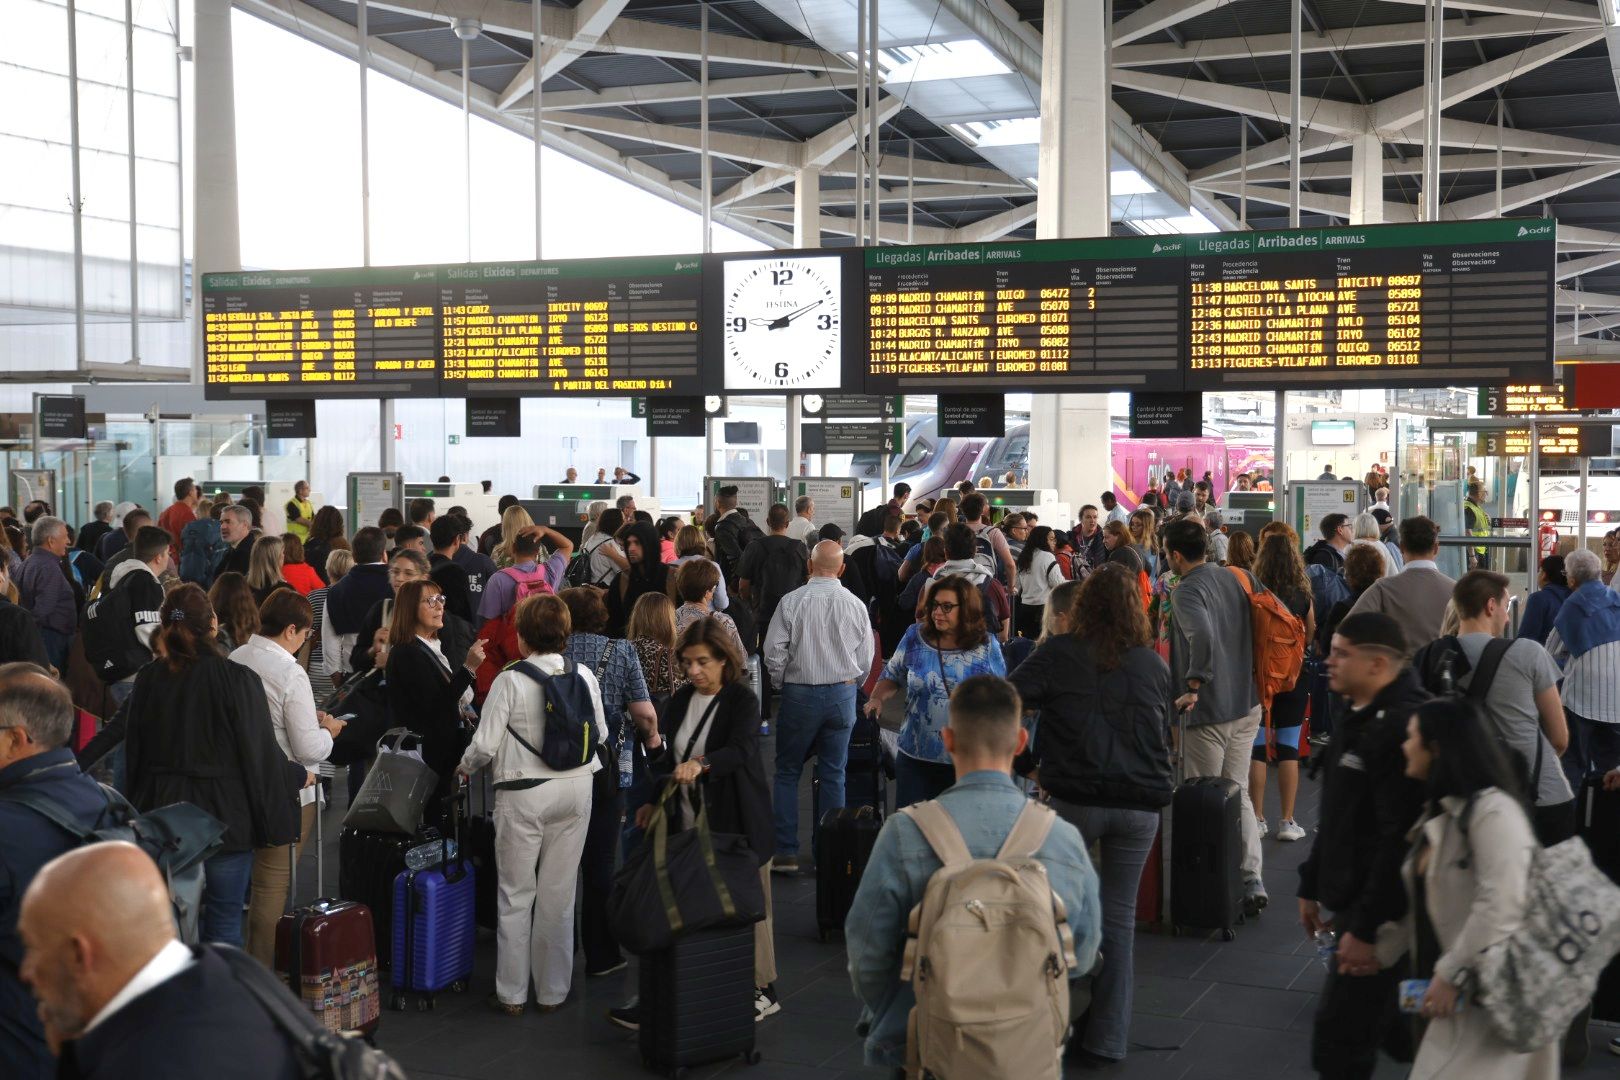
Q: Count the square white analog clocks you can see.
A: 1